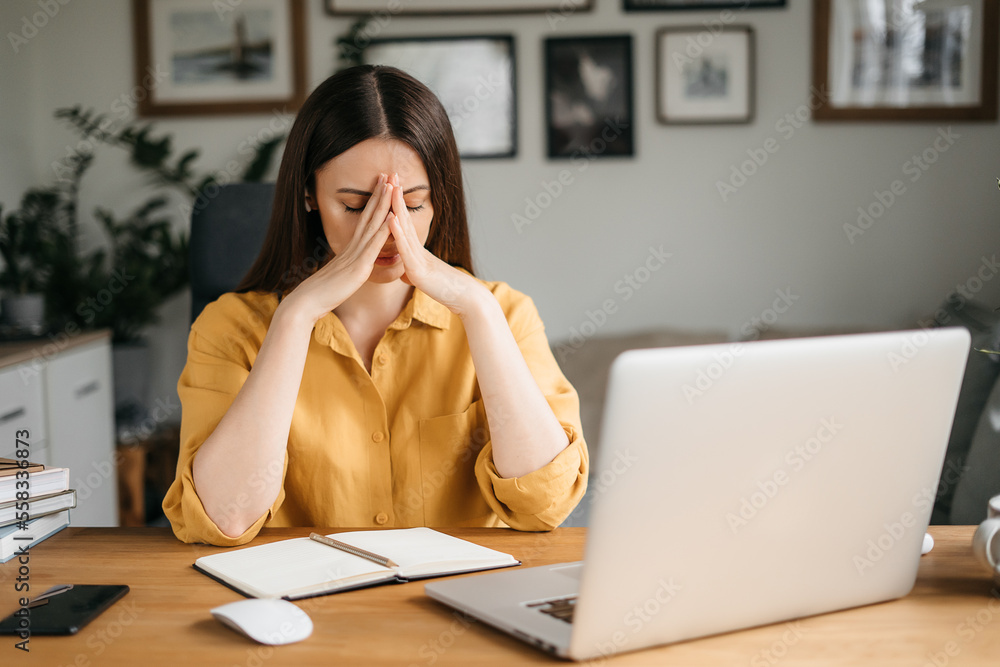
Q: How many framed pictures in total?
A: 7